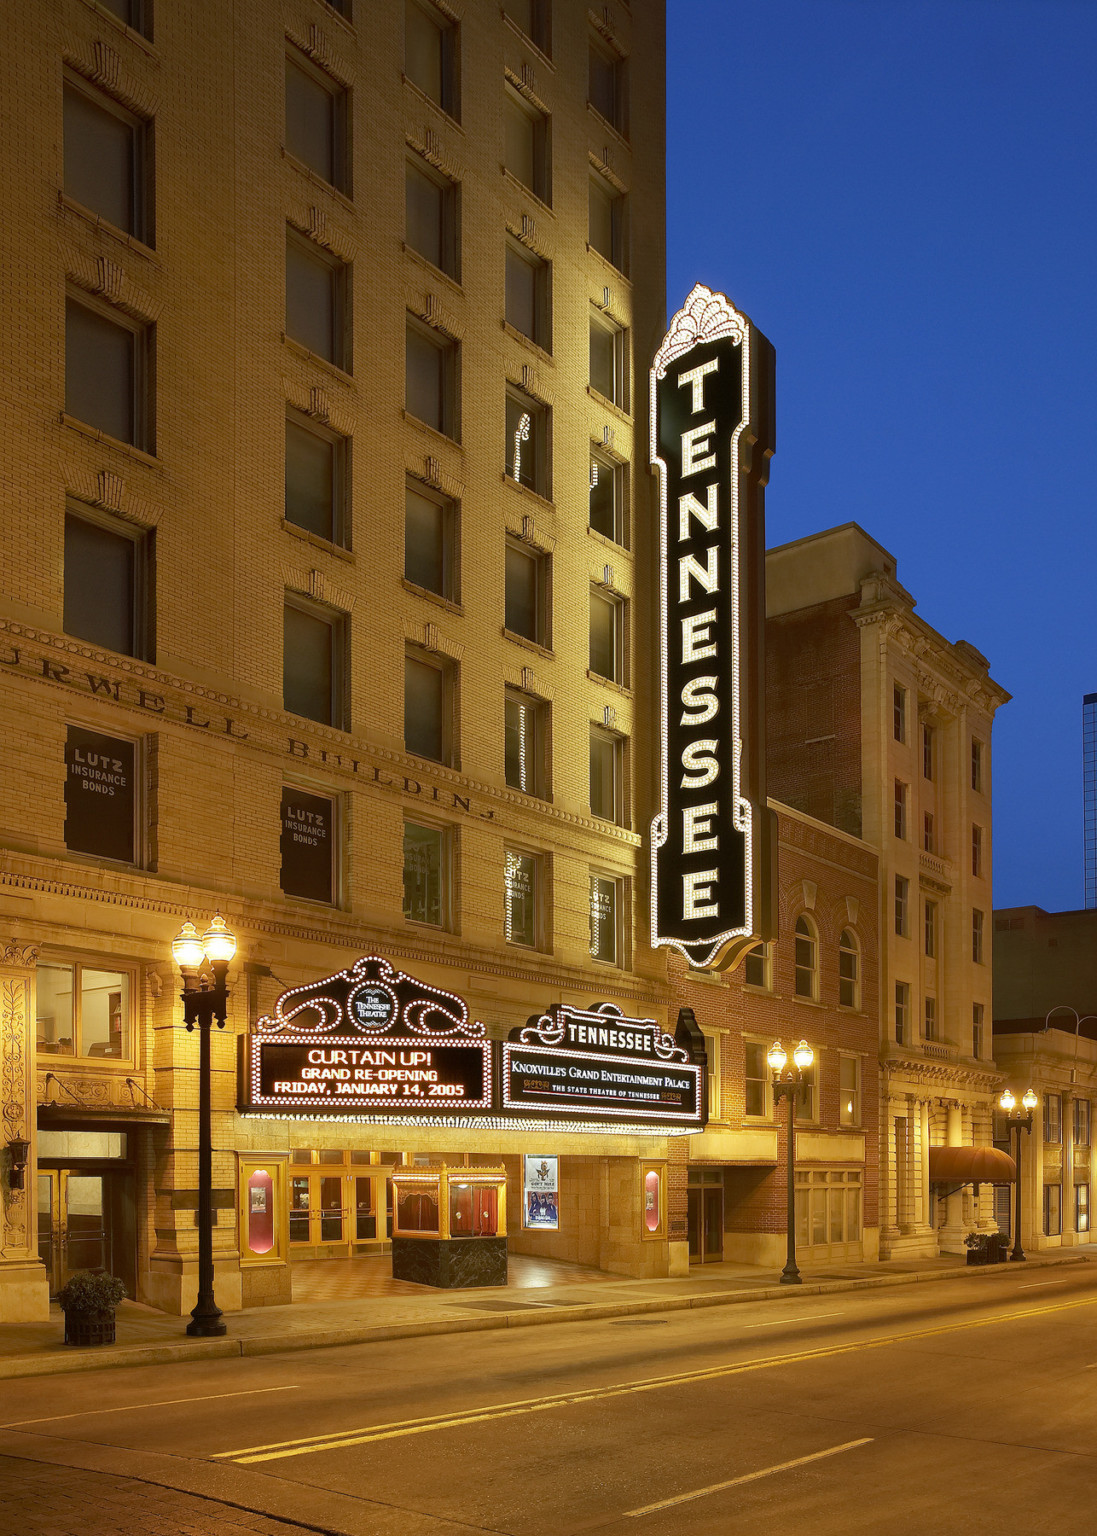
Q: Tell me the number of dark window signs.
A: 2